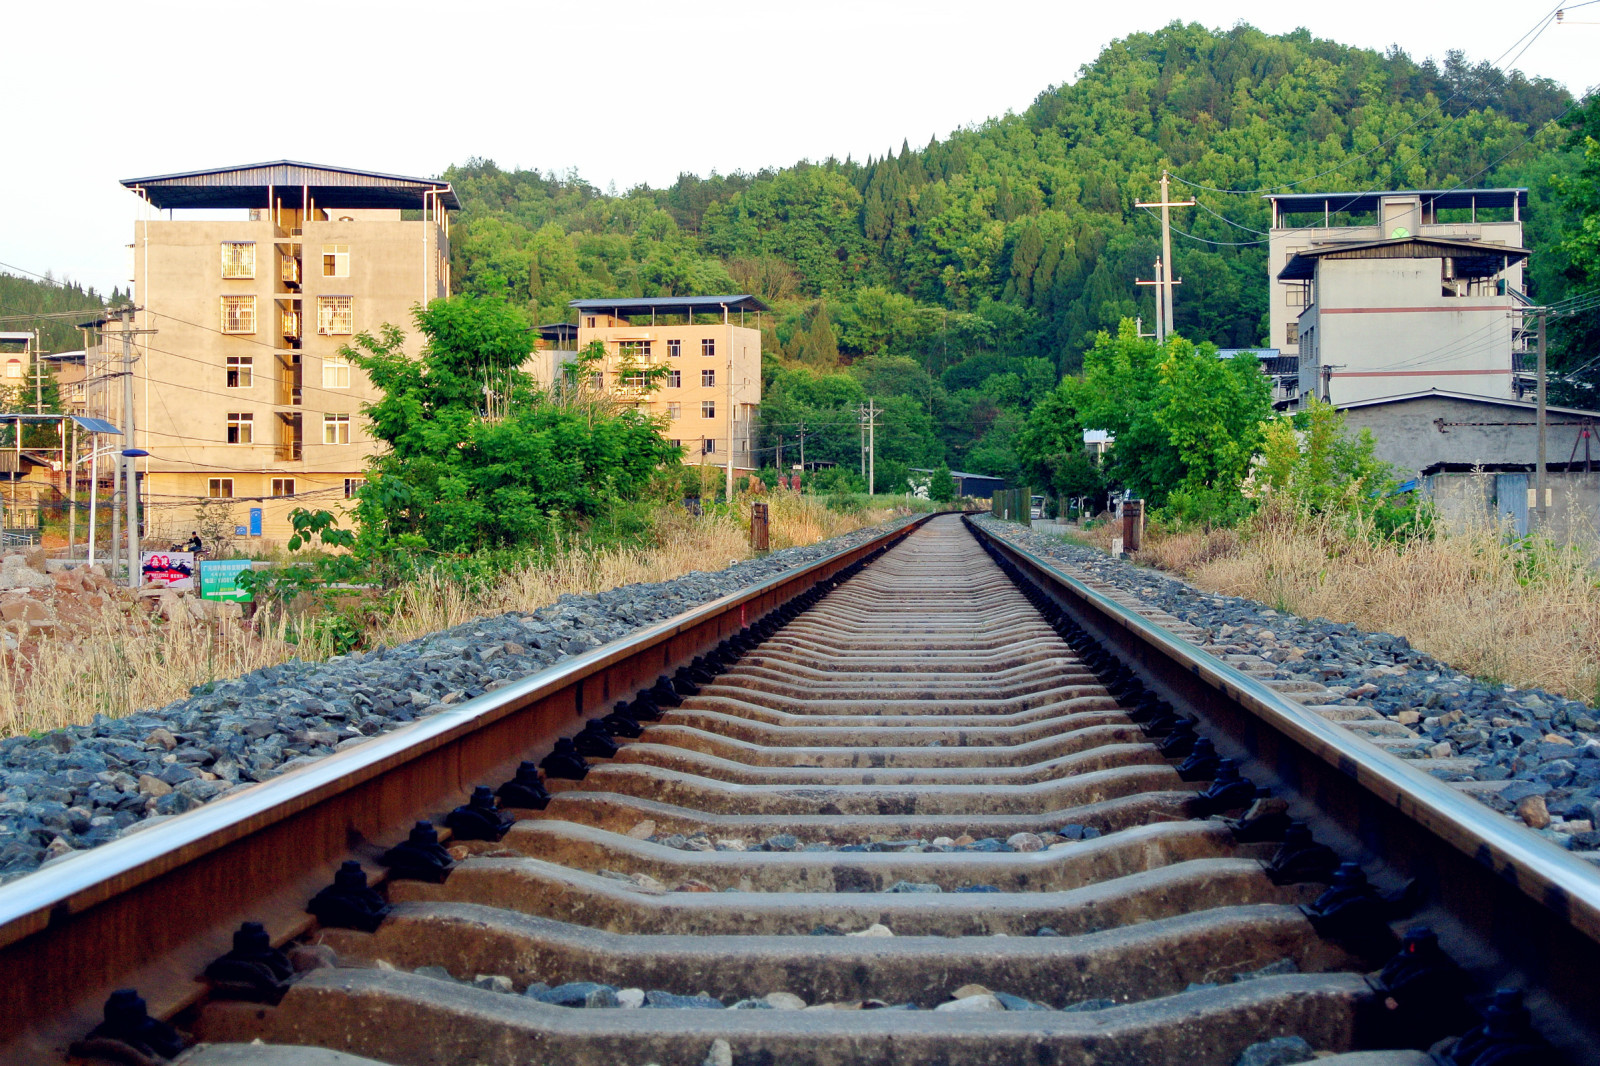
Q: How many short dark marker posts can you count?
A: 2